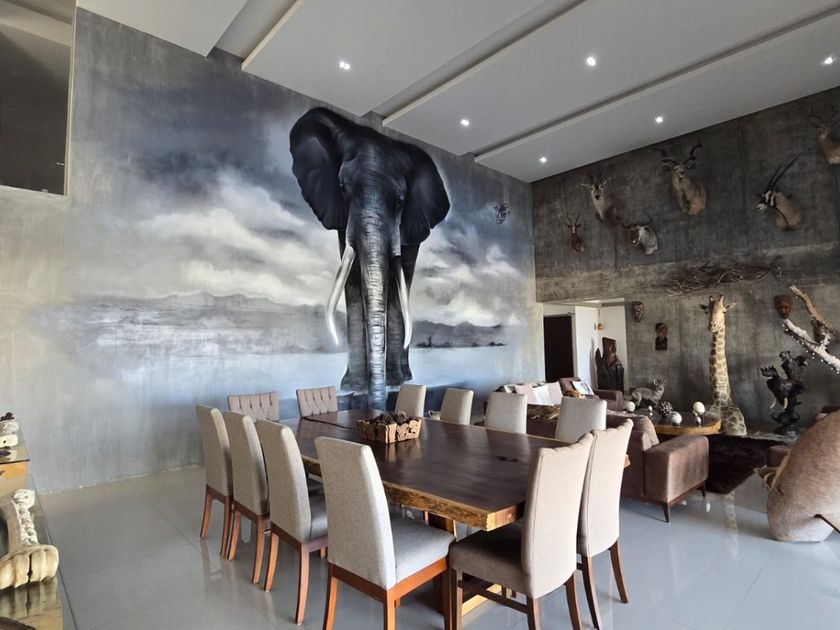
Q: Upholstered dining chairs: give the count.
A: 12